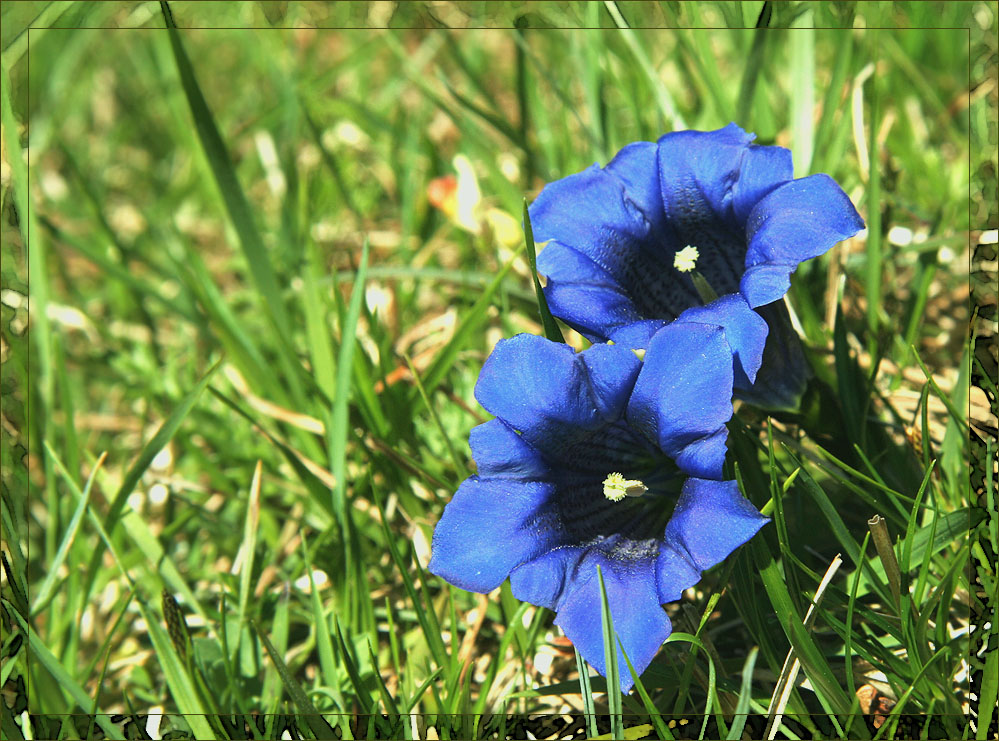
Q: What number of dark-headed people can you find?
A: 0